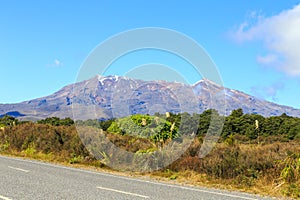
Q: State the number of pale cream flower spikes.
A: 5